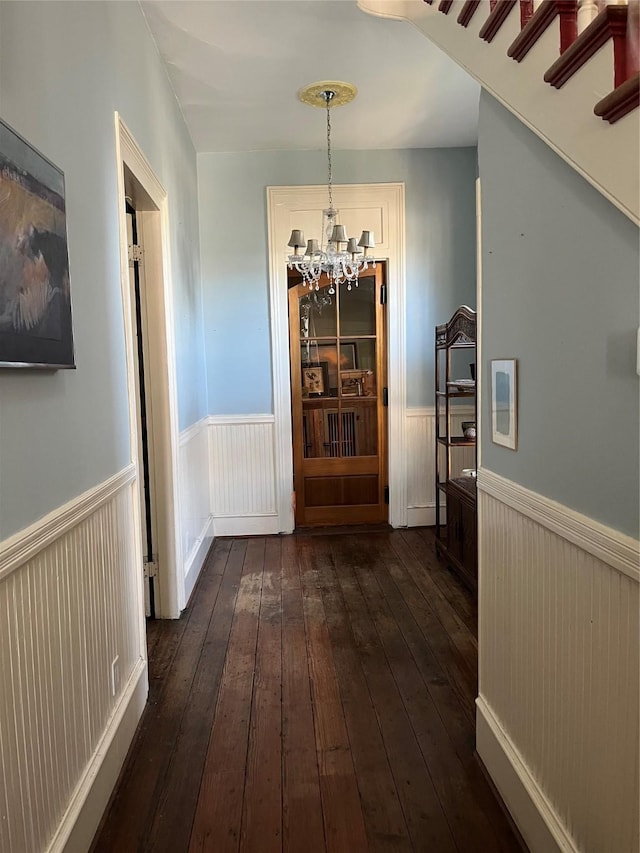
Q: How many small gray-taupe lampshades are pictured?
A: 5